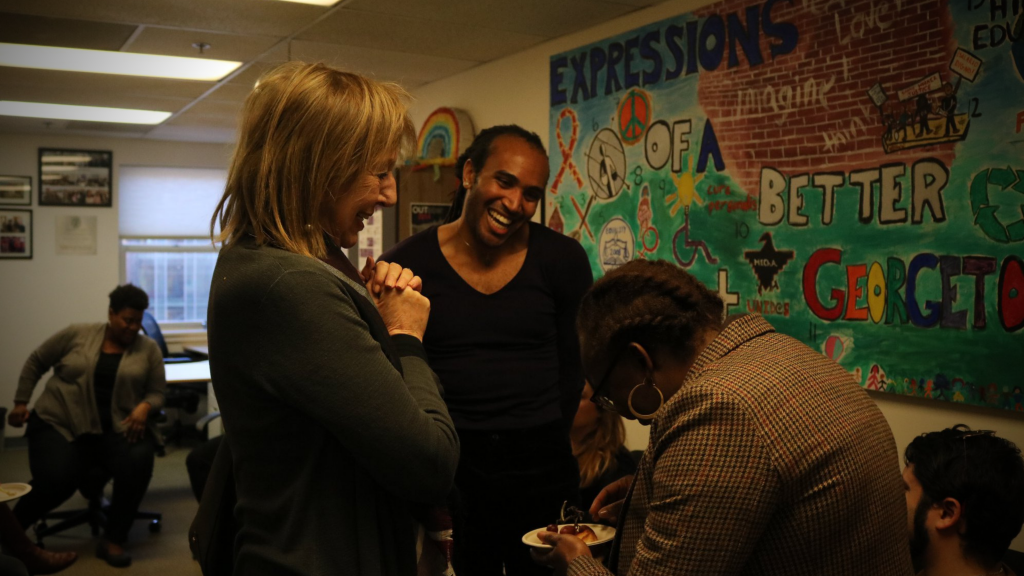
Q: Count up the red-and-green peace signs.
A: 1